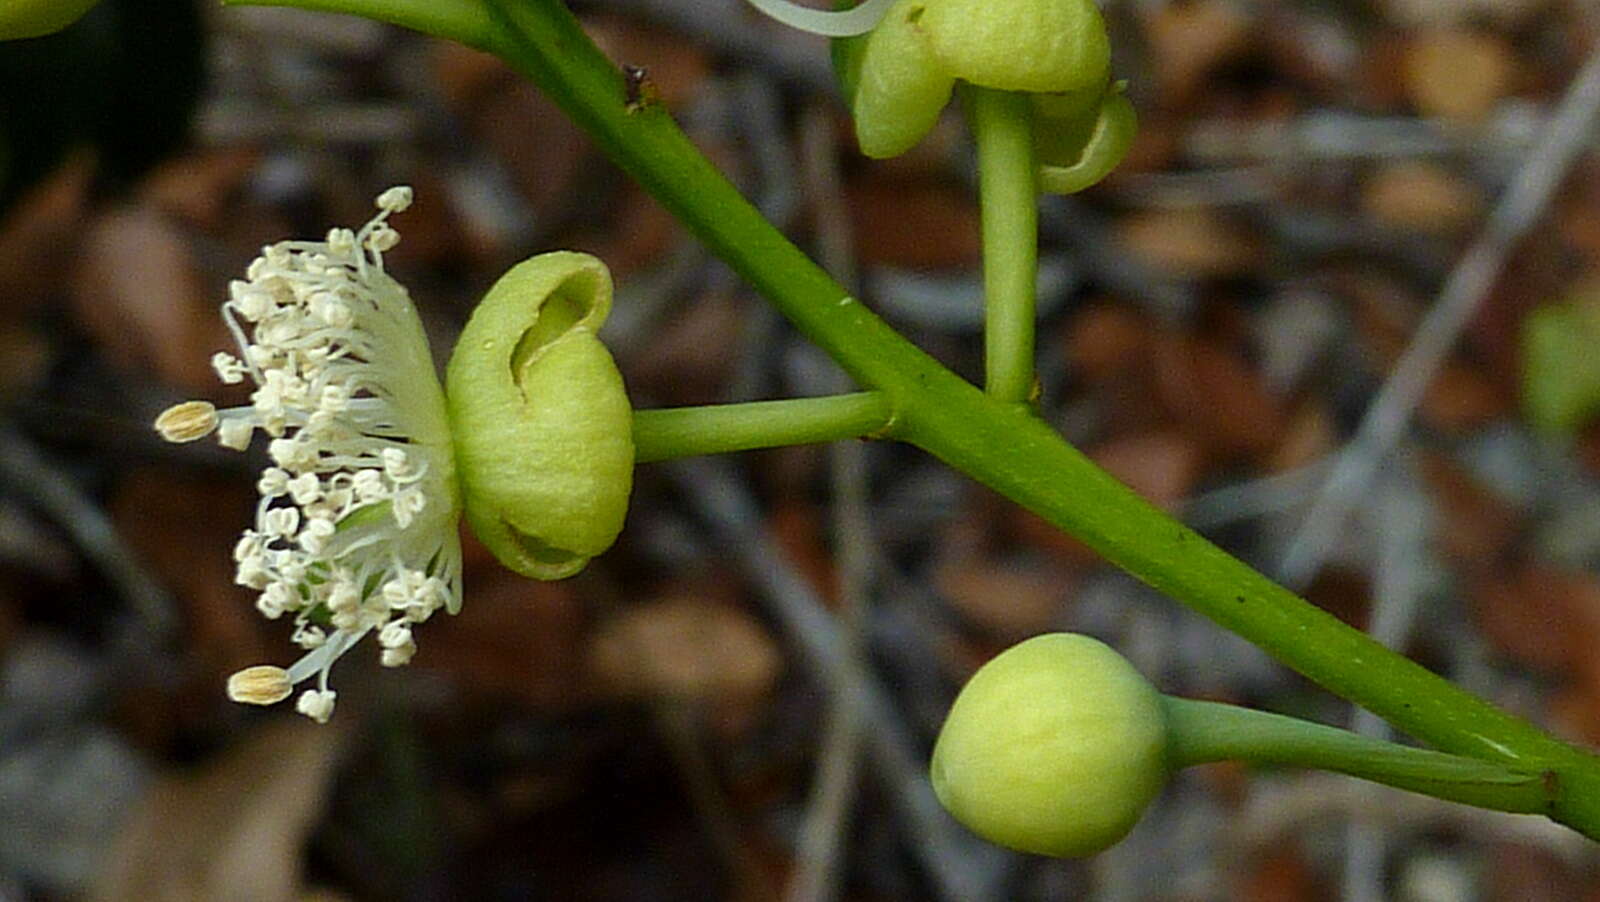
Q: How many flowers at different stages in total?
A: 3